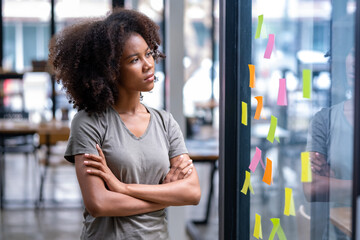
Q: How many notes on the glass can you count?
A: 15